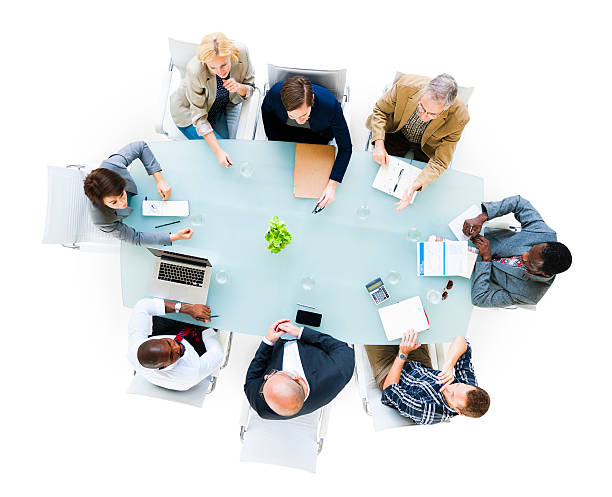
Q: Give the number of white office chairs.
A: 8